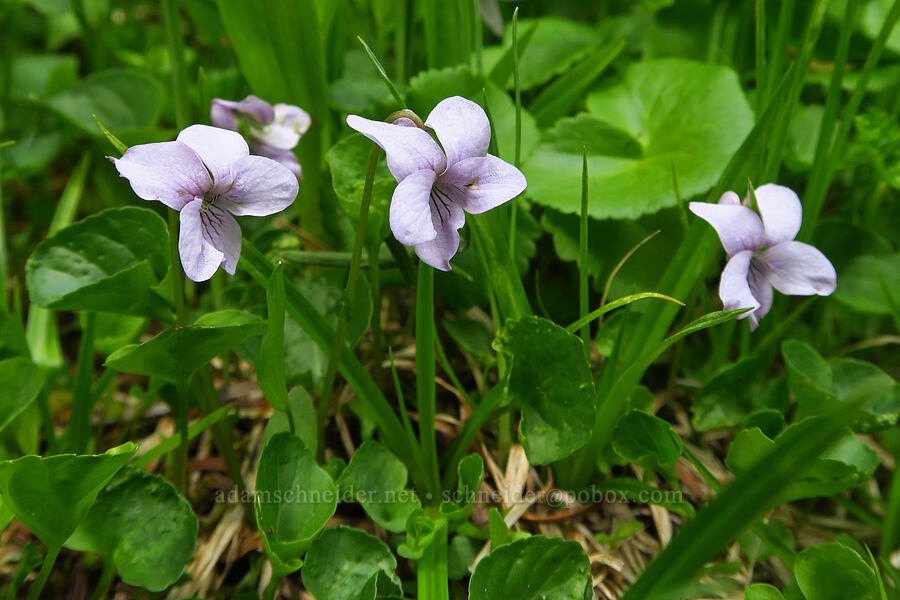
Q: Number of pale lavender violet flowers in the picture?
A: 4